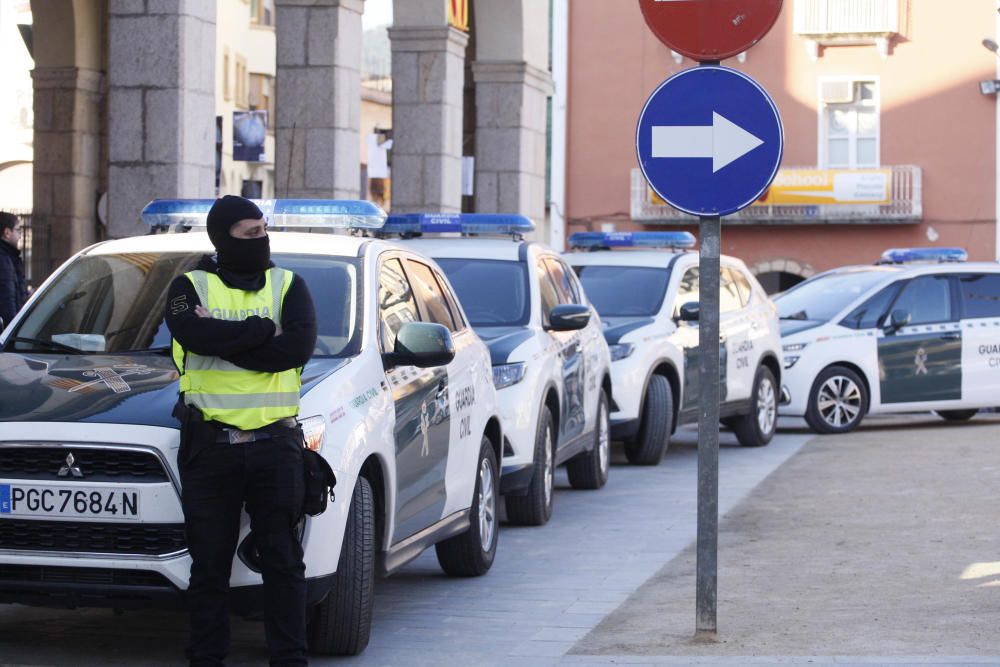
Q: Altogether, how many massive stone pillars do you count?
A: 5